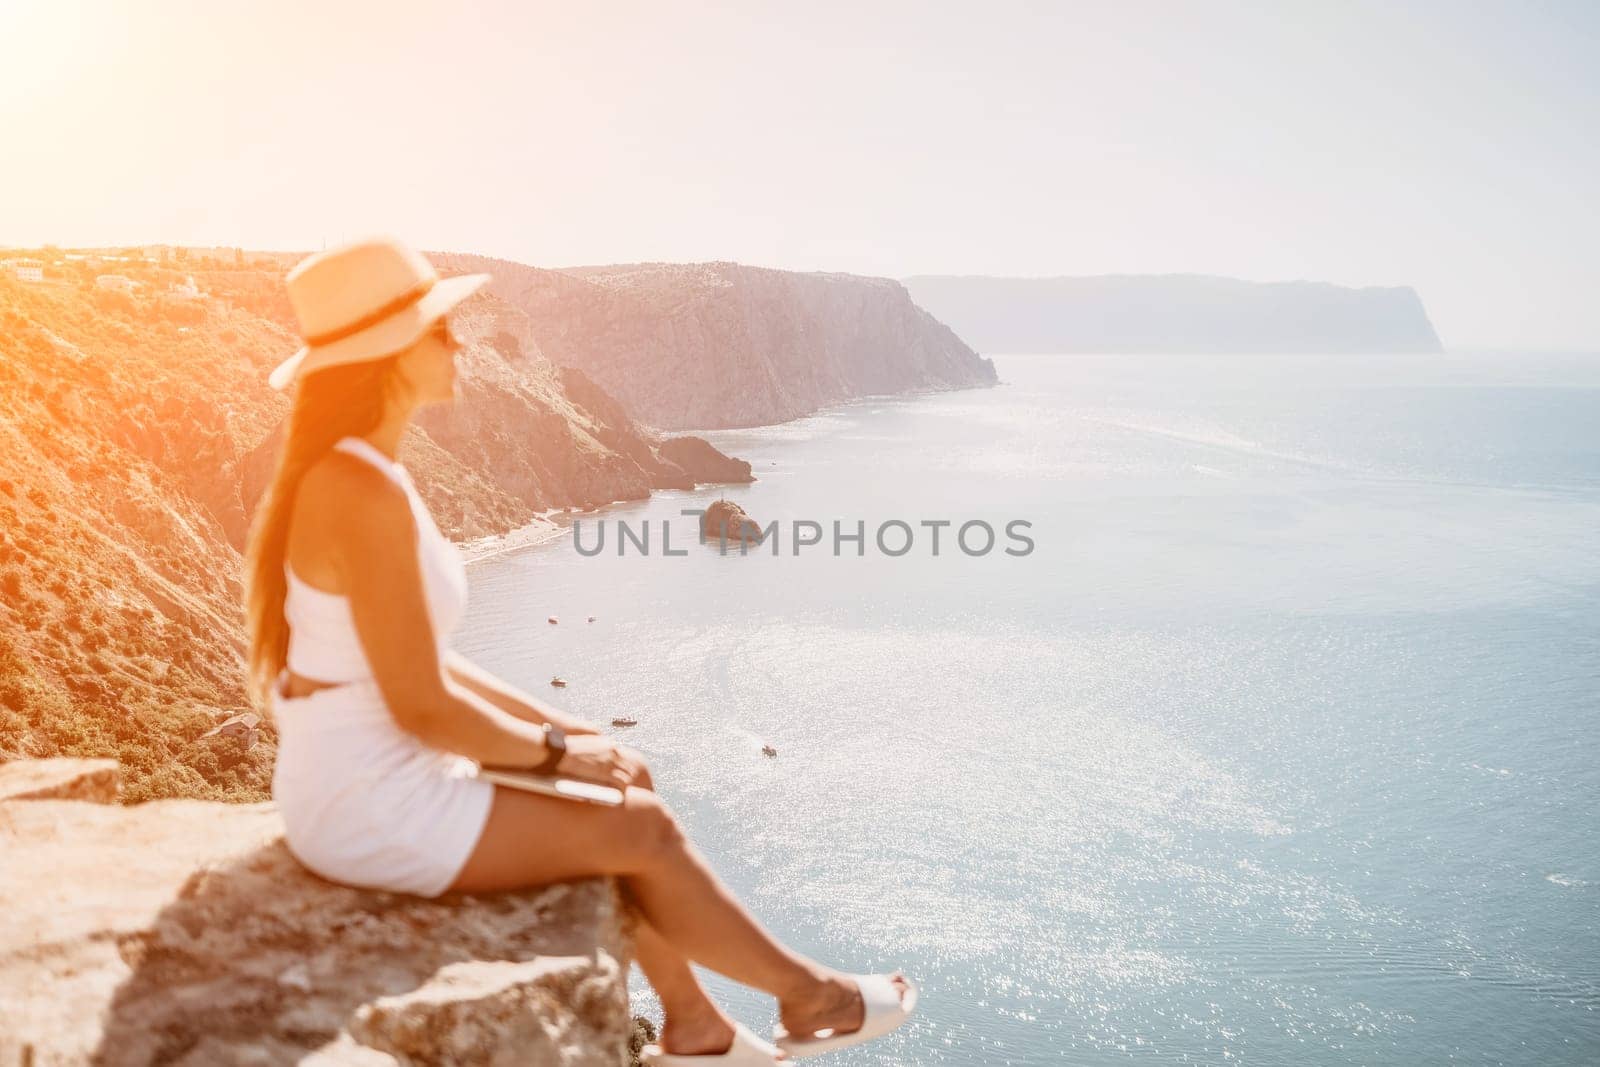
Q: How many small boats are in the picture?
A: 5